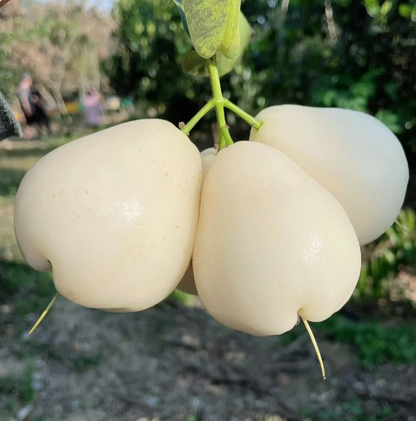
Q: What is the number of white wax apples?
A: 4